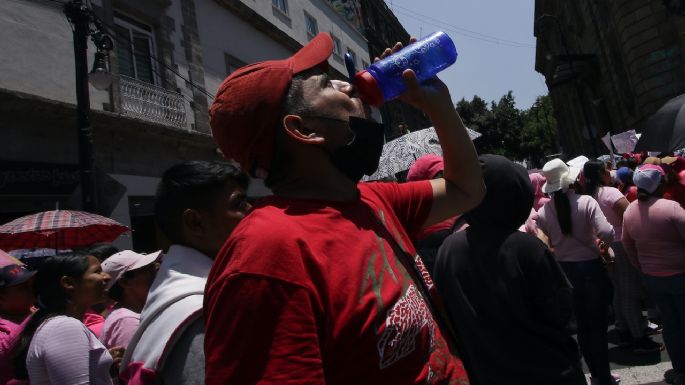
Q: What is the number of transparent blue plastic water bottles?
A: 1